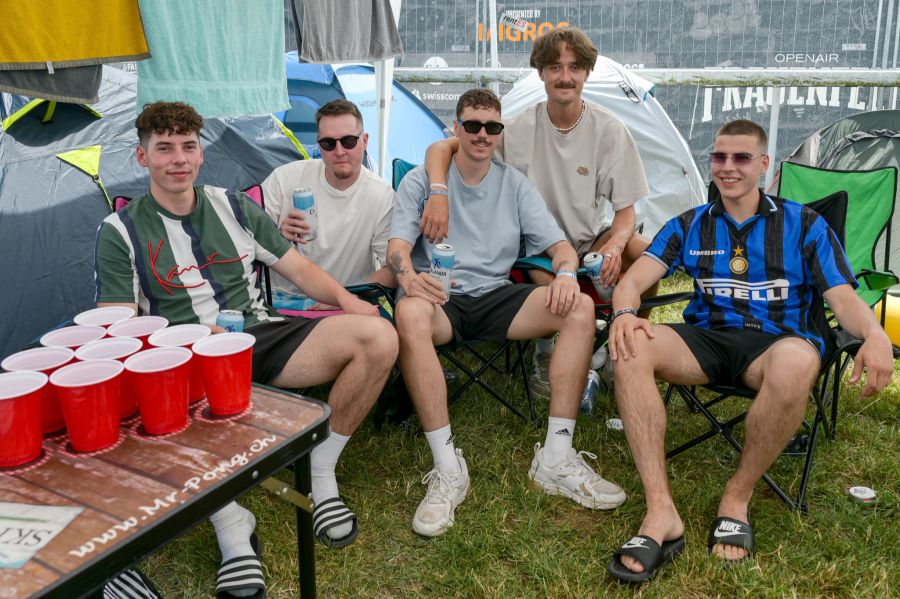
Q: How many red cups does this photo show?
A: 10